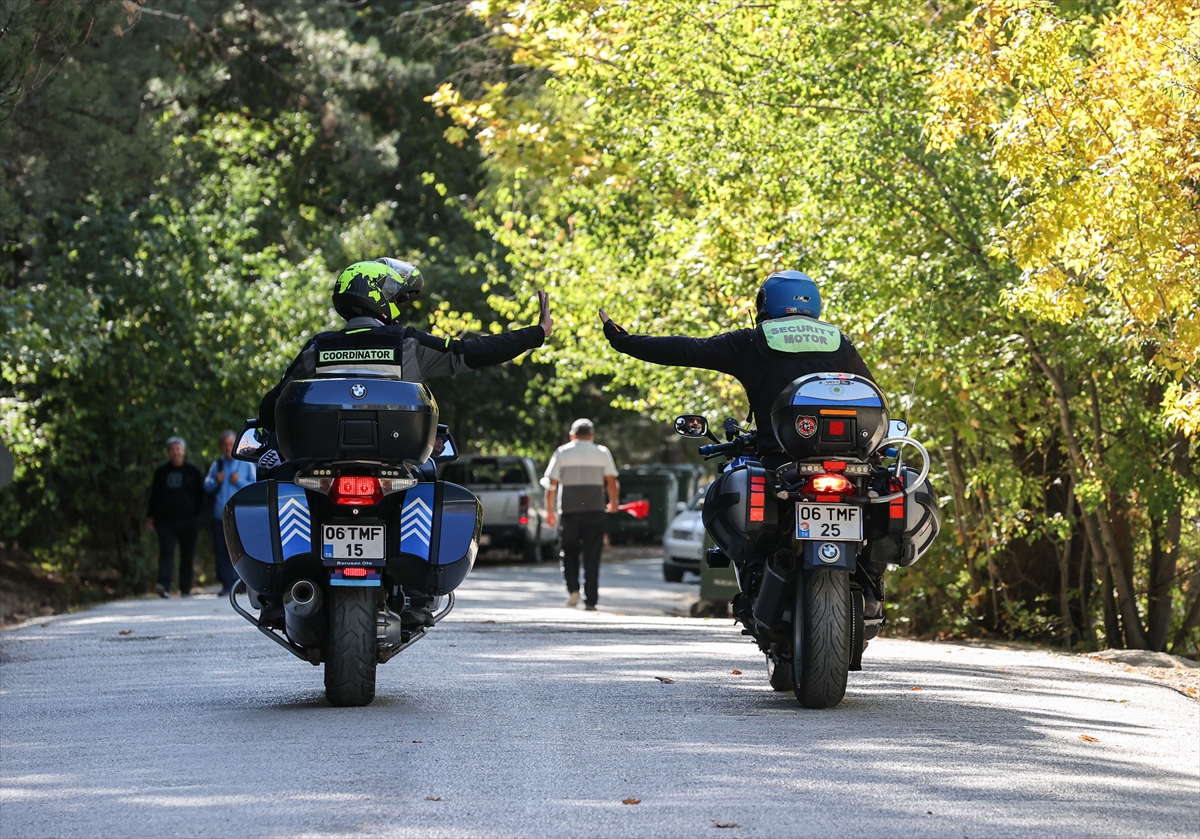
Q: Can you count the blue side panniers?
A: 2